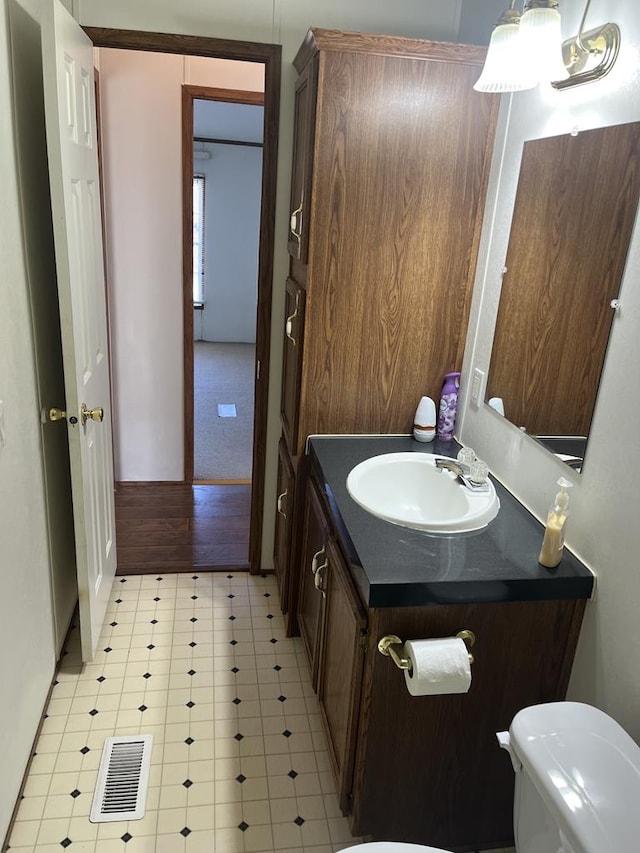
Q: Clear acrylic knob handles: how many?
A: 2